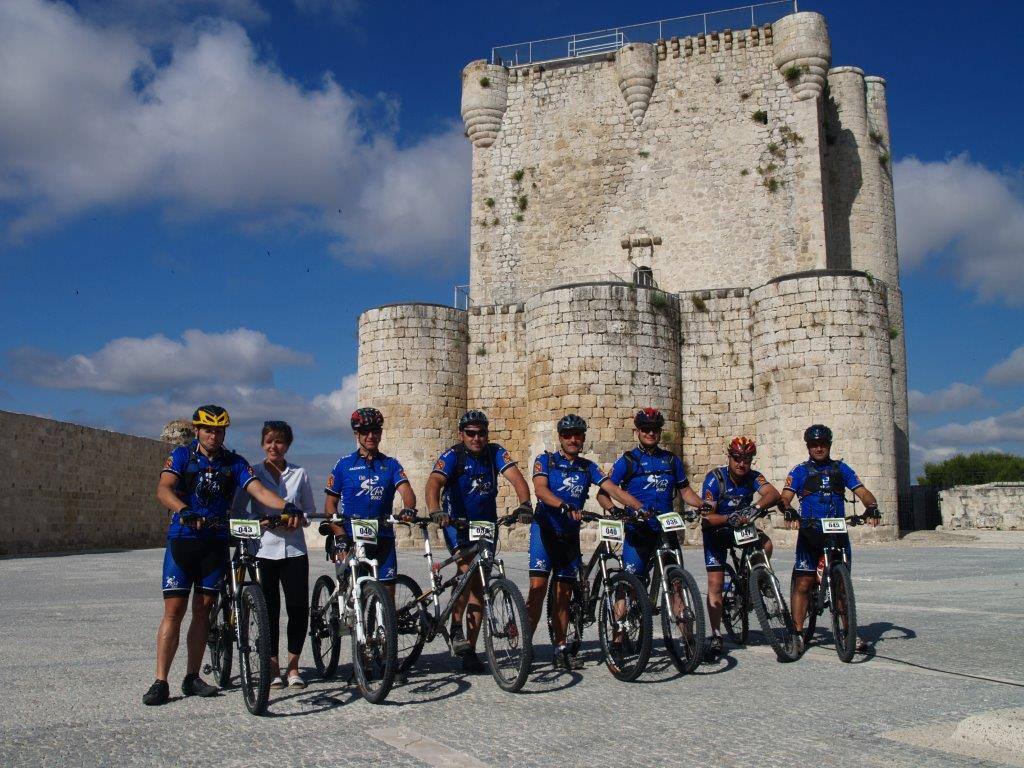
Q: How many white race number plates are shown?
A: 7